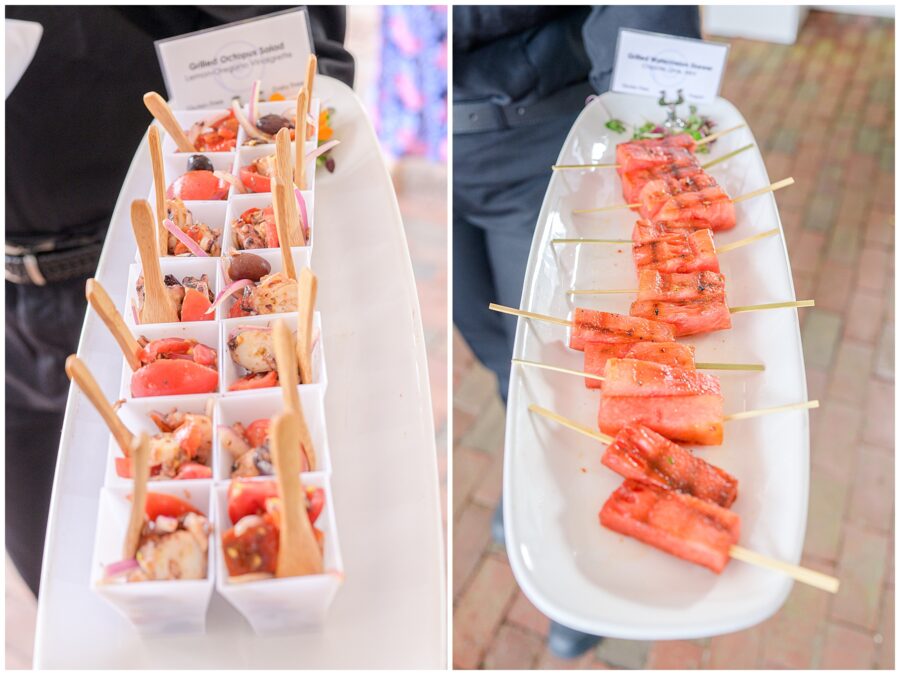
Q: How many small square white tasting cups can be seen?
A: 14